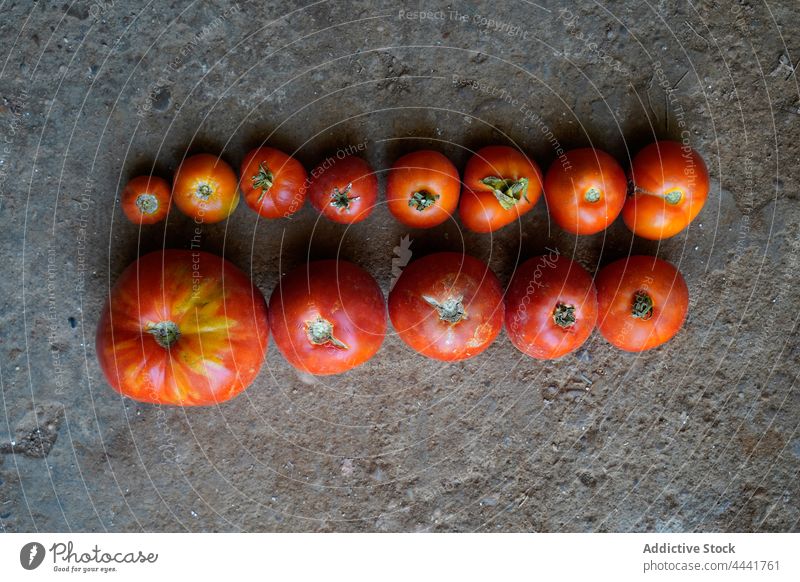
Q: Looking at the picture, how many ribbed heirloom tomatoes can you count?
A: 1